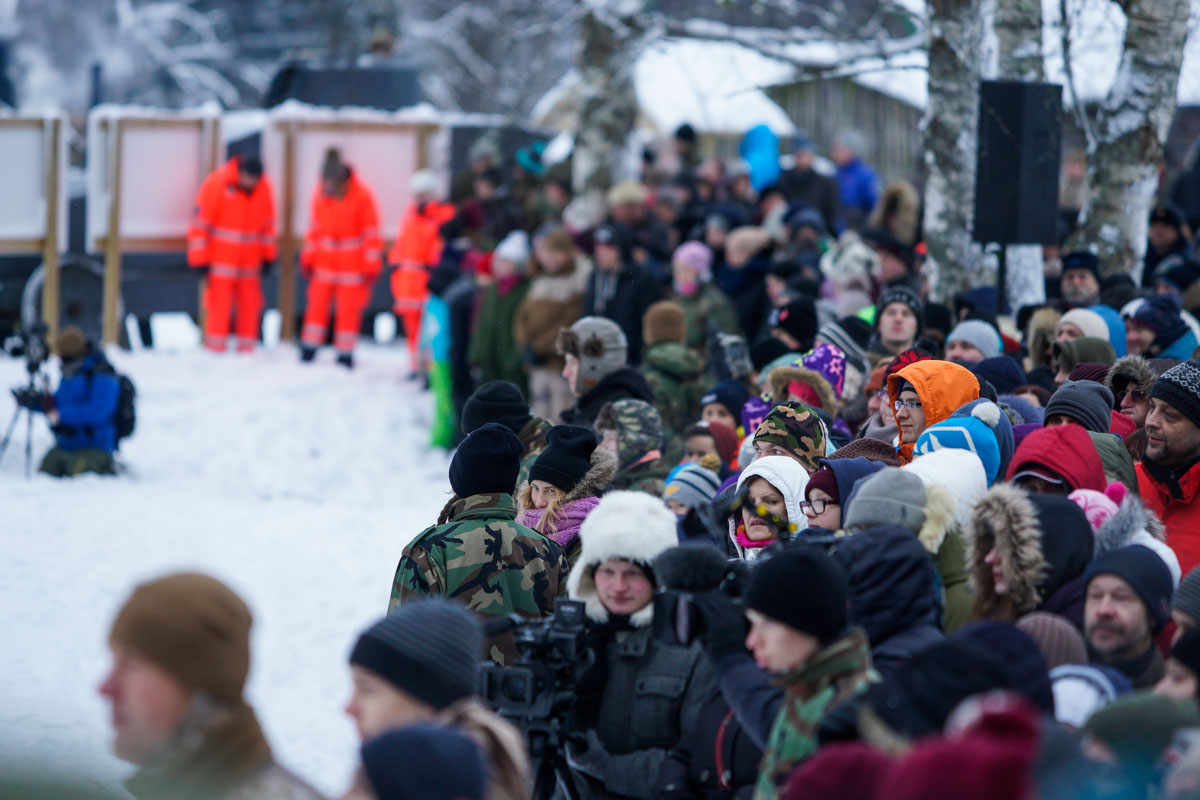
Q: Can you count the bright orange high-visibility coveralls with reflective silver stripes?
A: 3